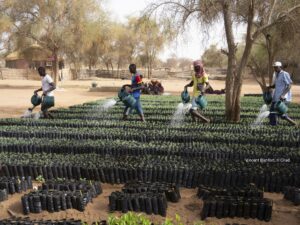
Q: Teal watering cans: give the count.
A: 8